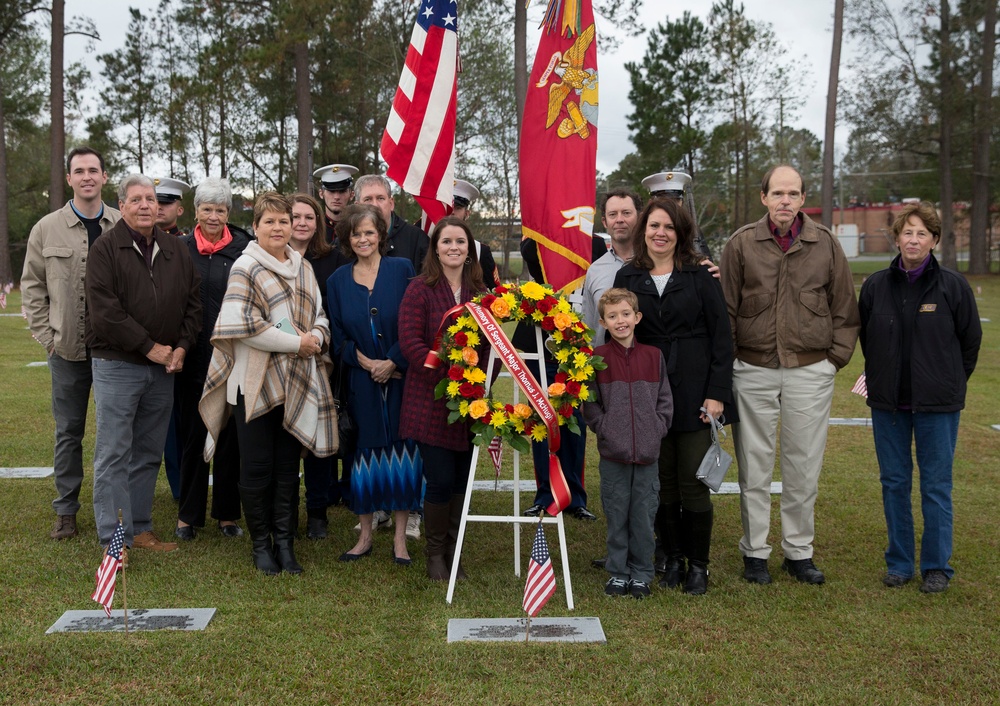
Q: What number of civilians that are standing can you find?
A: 13